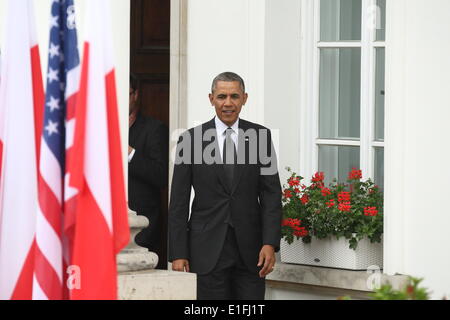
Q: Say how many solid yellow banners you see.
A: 0